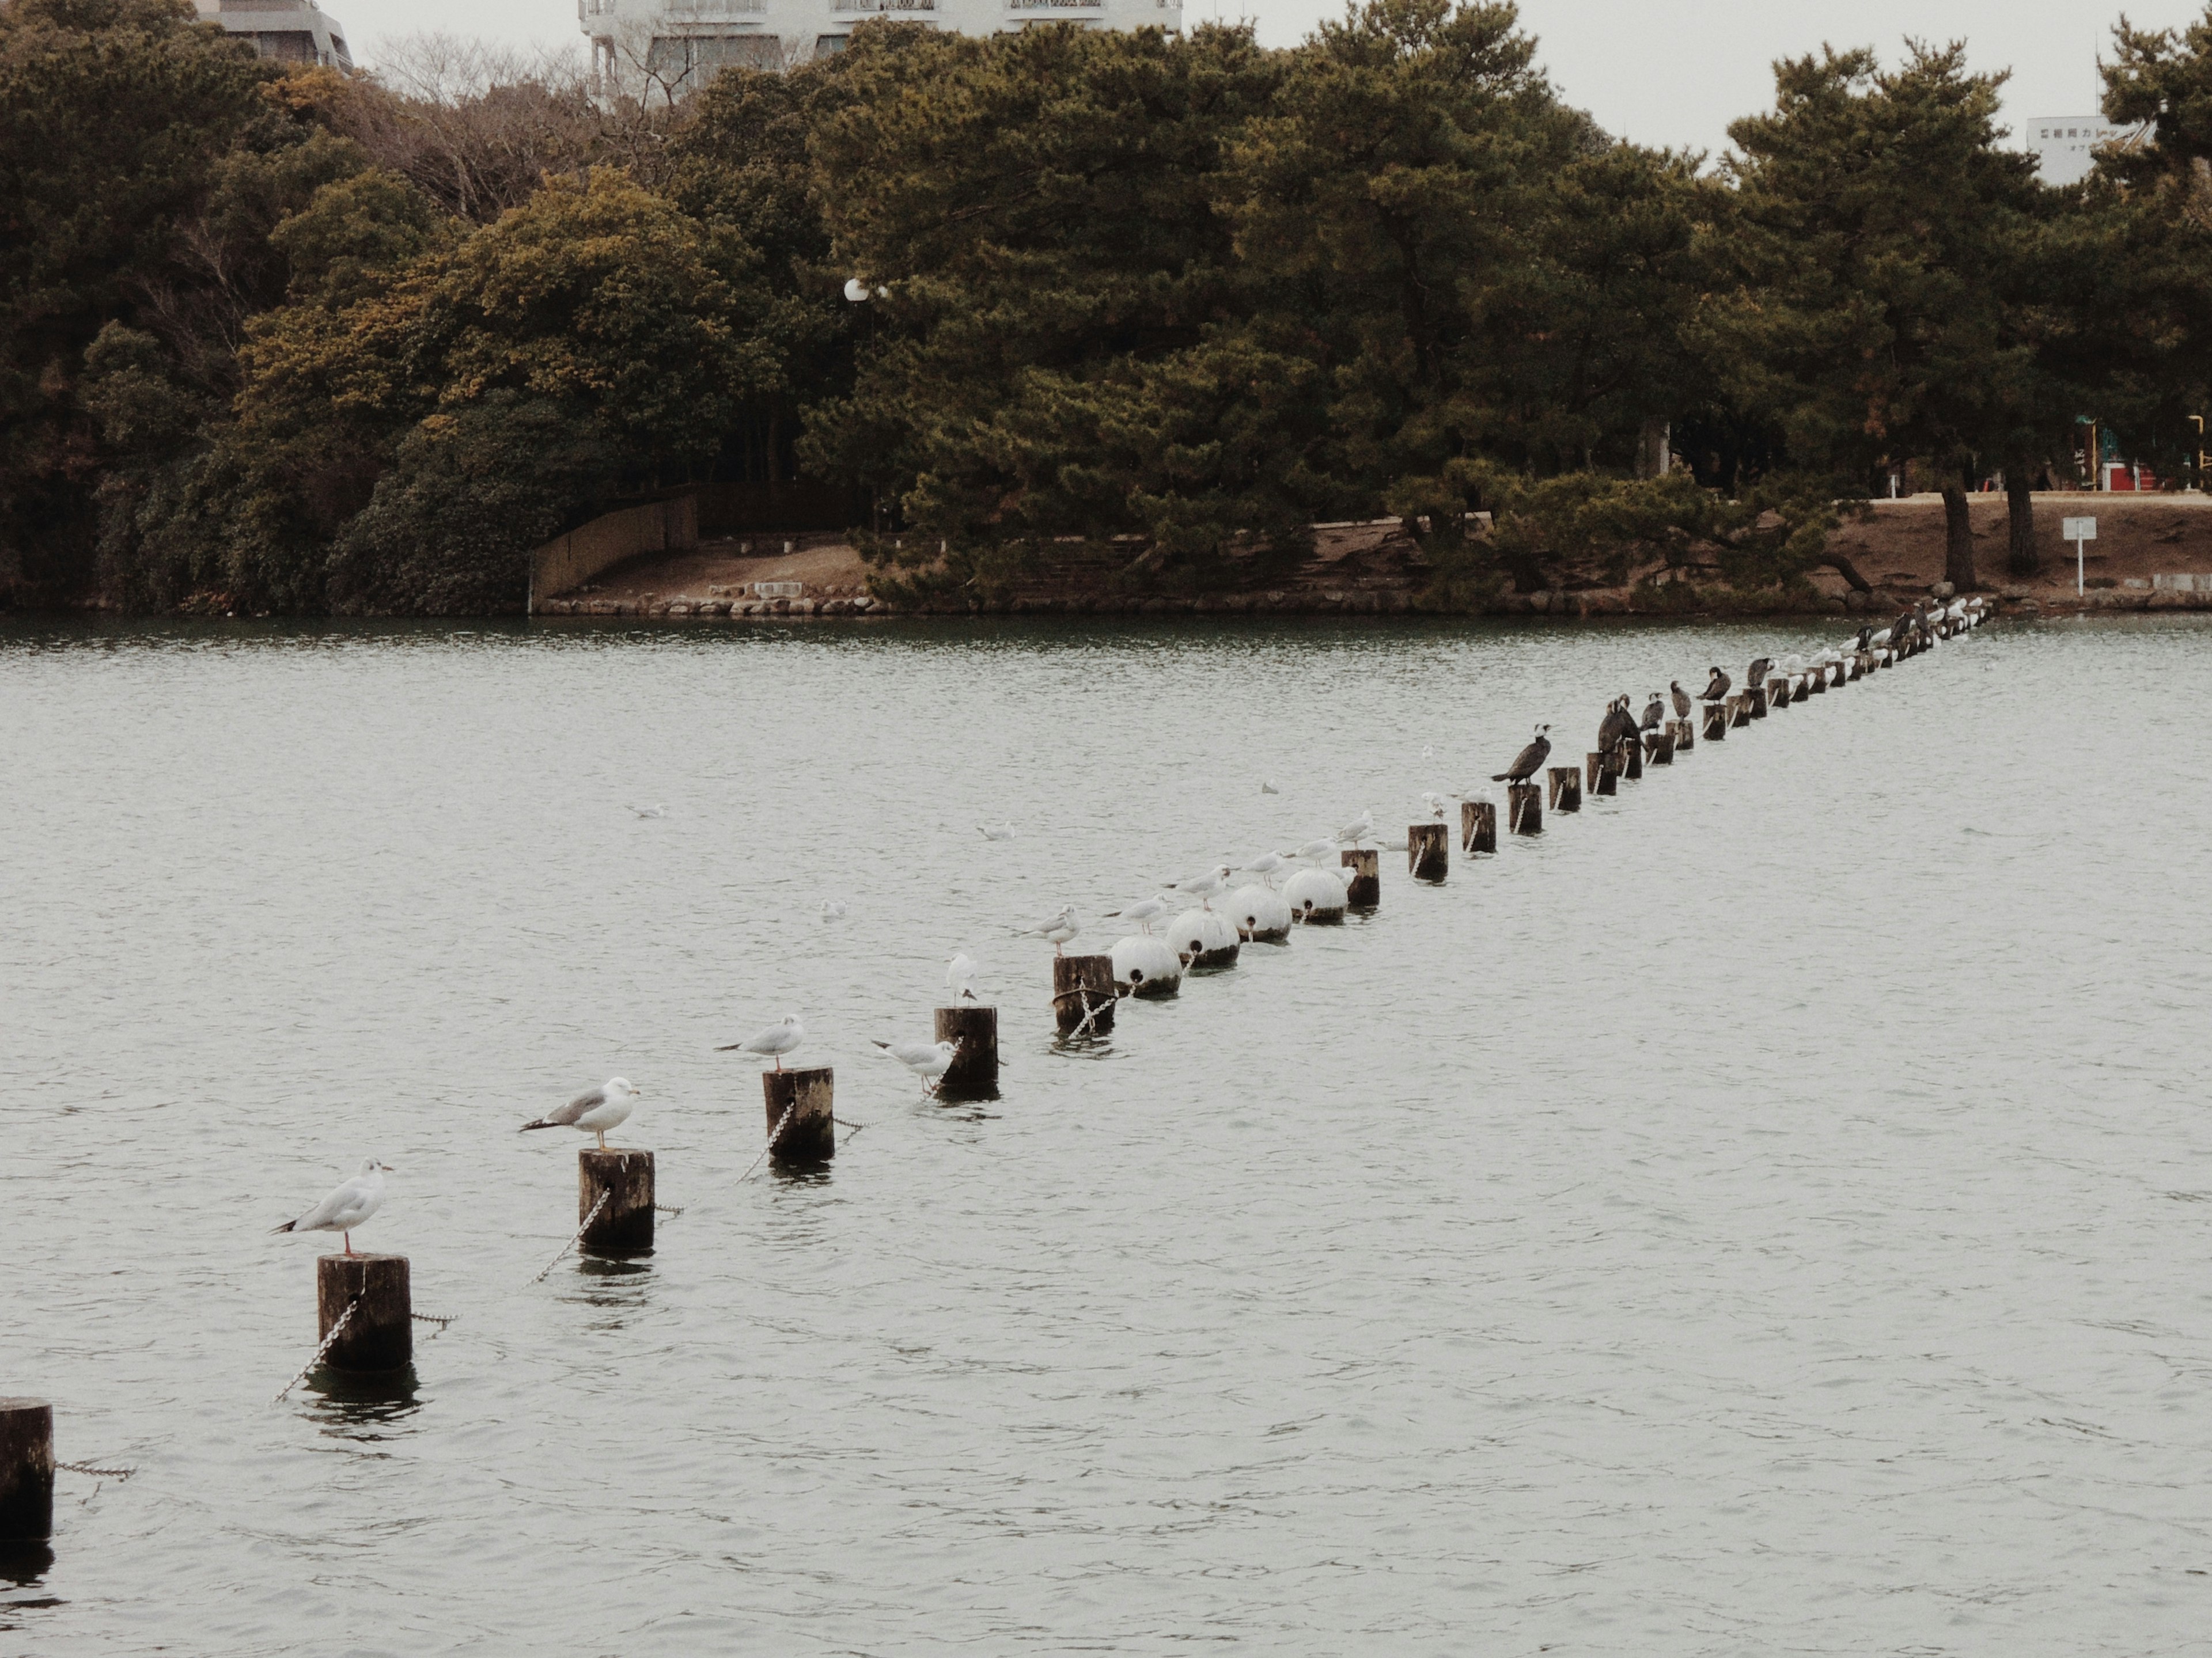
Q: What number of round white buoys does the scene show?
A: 4